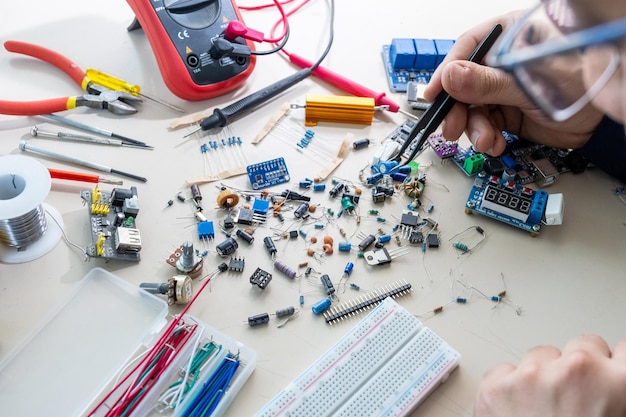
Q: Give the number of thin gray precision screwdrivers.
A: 3